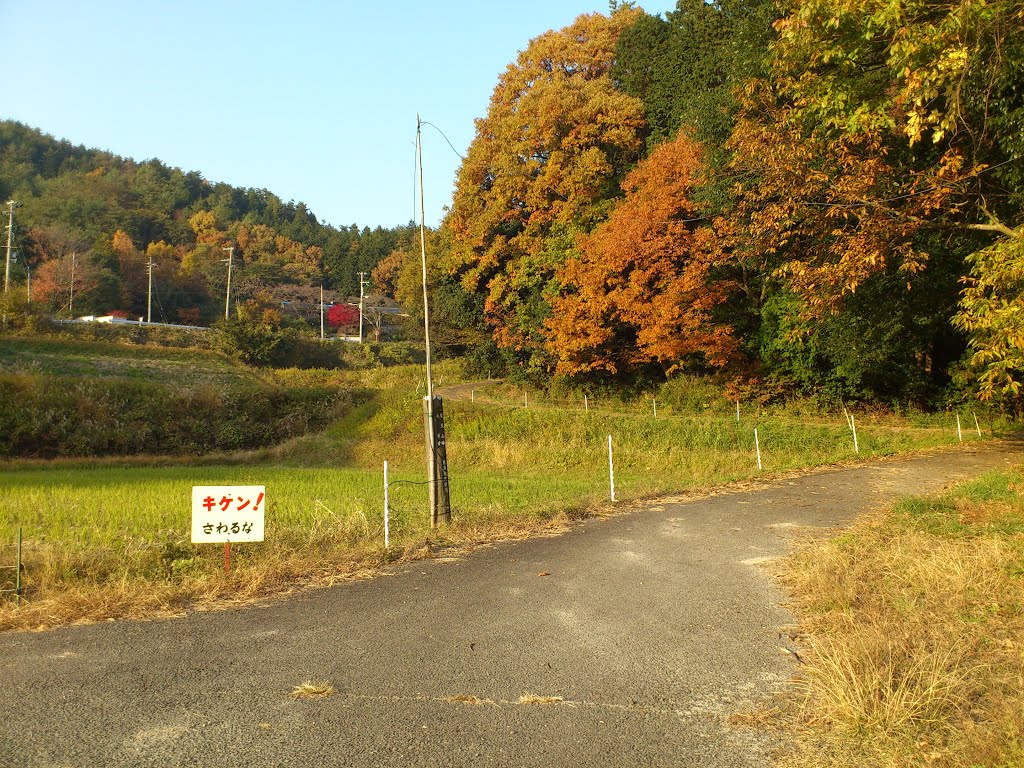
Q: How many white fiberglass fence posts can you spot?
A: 12